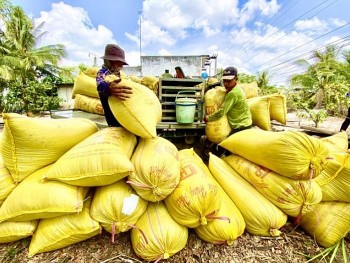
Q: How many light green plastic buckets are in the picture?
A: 1